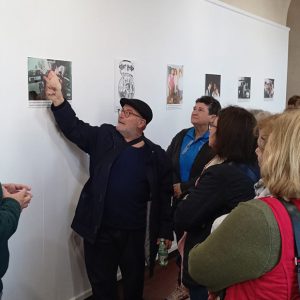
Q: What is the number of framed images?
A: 6